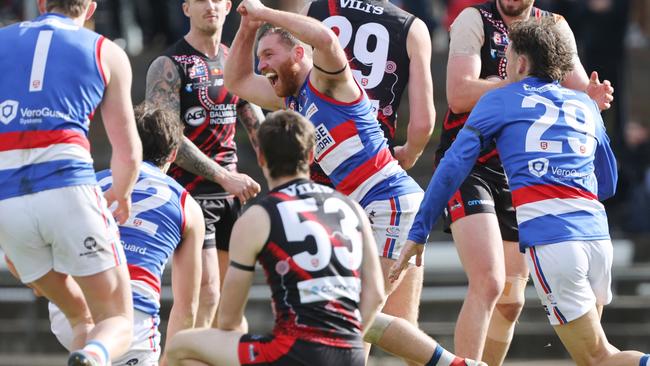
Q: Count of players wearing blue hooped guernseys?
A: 4